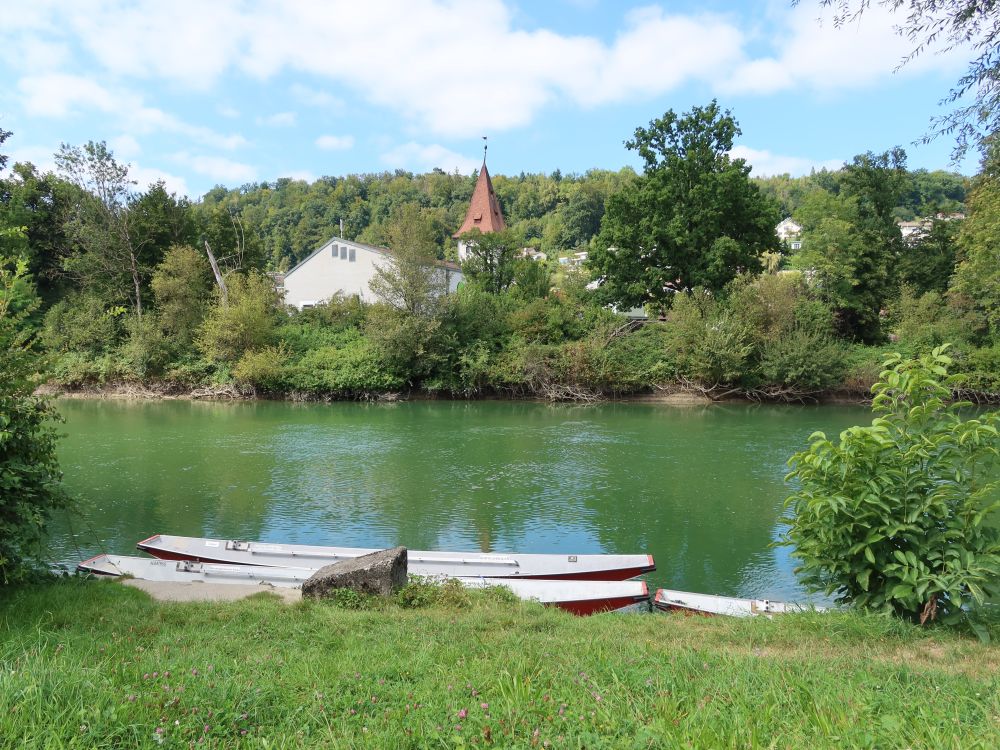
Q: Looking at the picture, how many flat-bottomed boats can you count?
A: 3